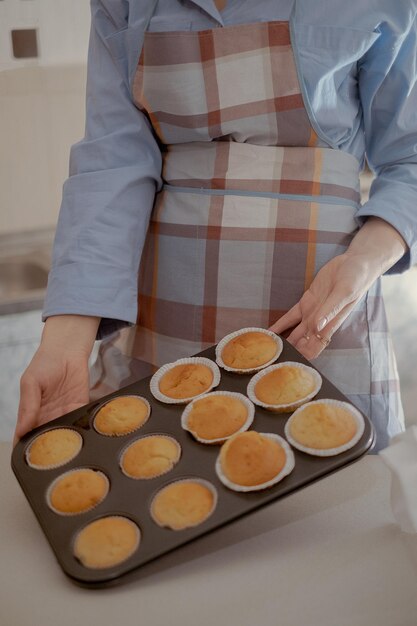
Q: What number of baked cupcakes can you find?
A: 12